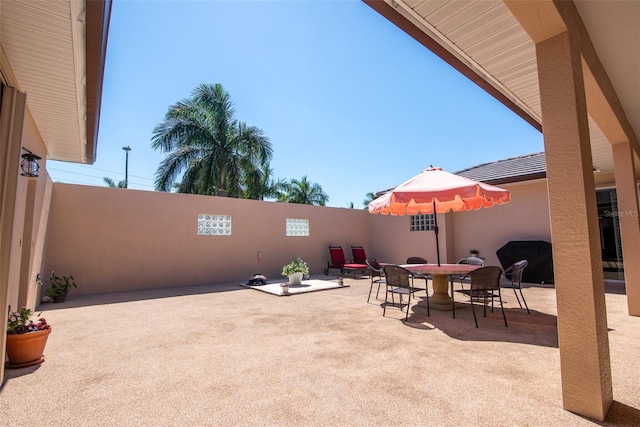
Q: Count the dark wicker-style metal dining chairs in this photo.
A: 6